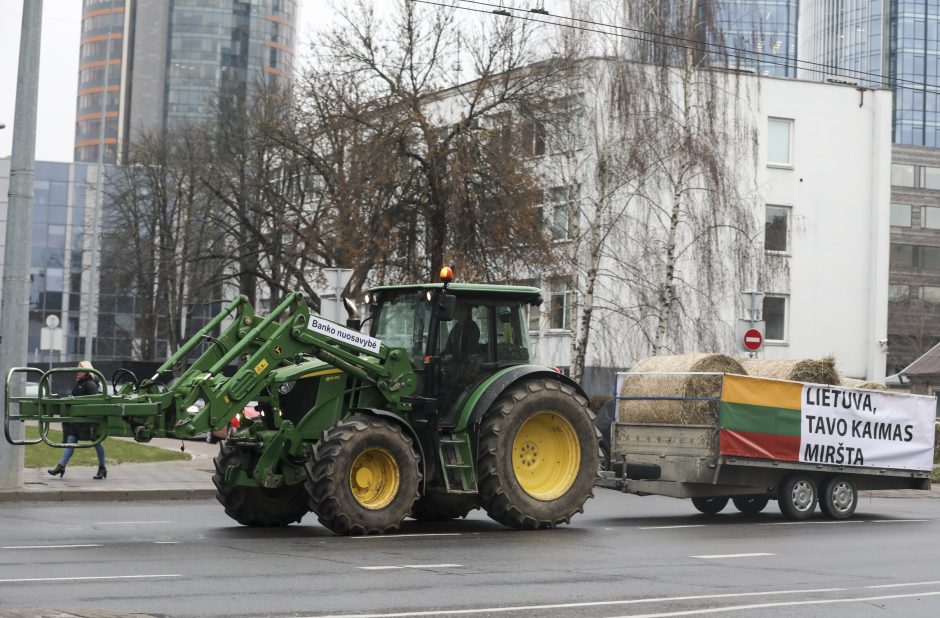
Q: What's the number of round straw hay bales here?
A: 3